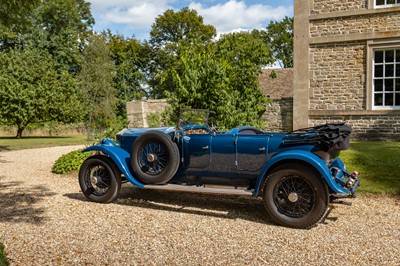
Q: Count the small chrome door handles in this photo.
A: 2